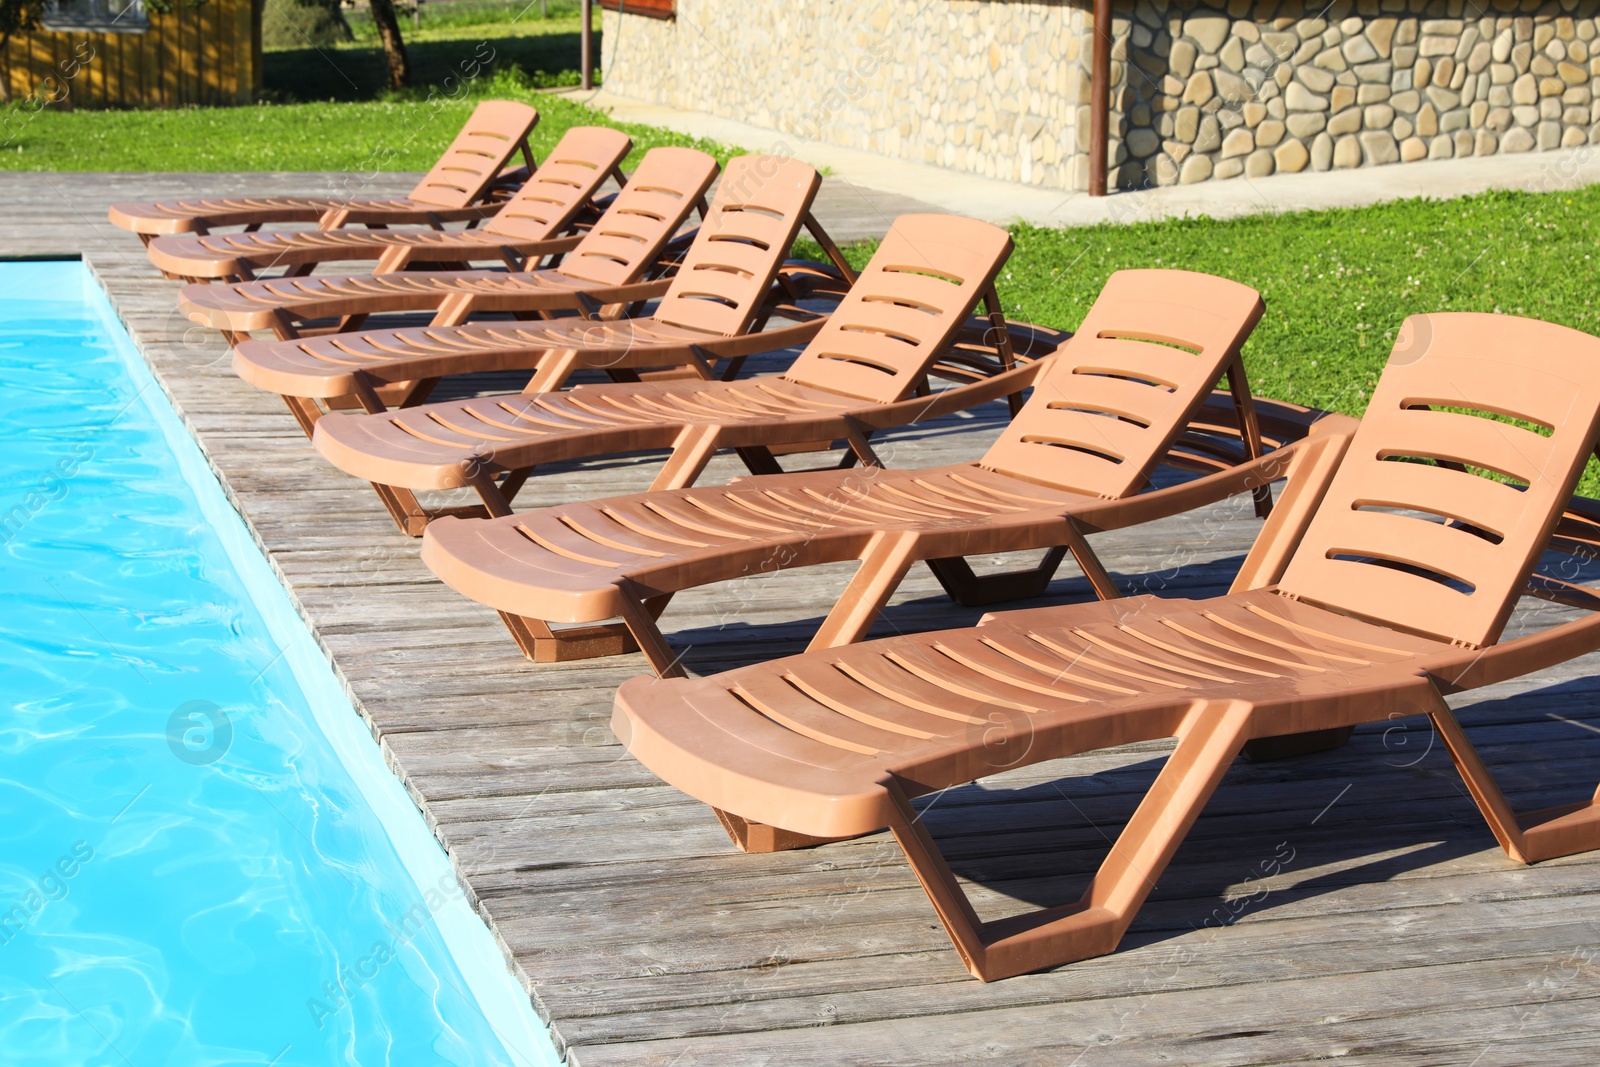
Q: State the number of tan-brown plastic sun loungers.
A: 7